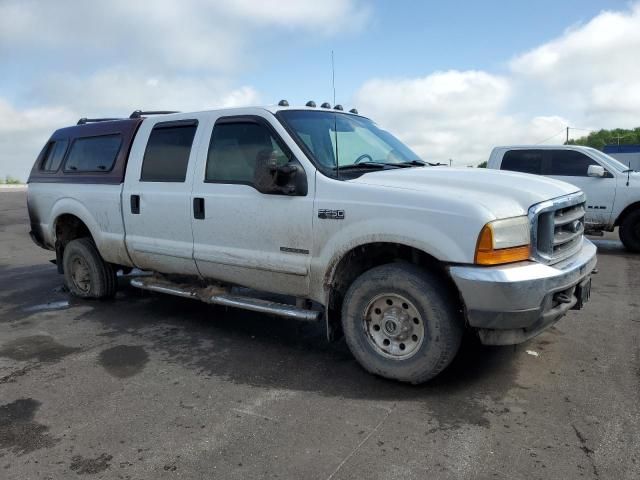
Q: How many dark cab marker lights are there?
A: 5